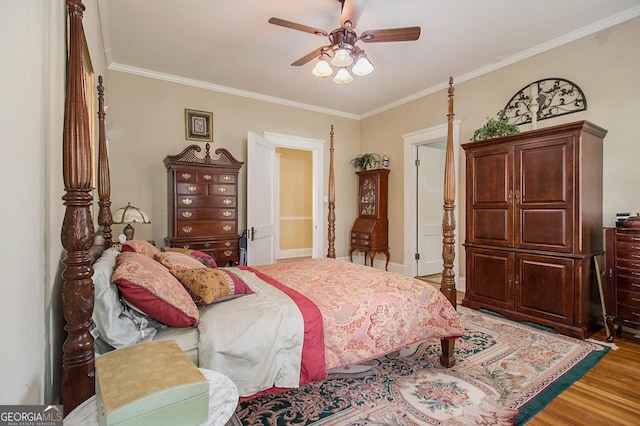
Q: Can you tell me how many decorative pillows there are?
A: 5